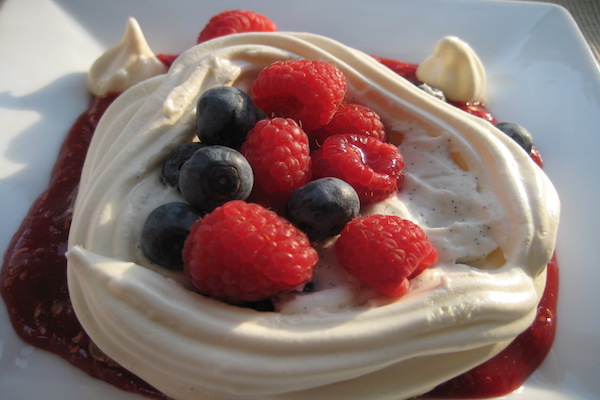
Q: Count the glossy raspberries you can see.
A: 7